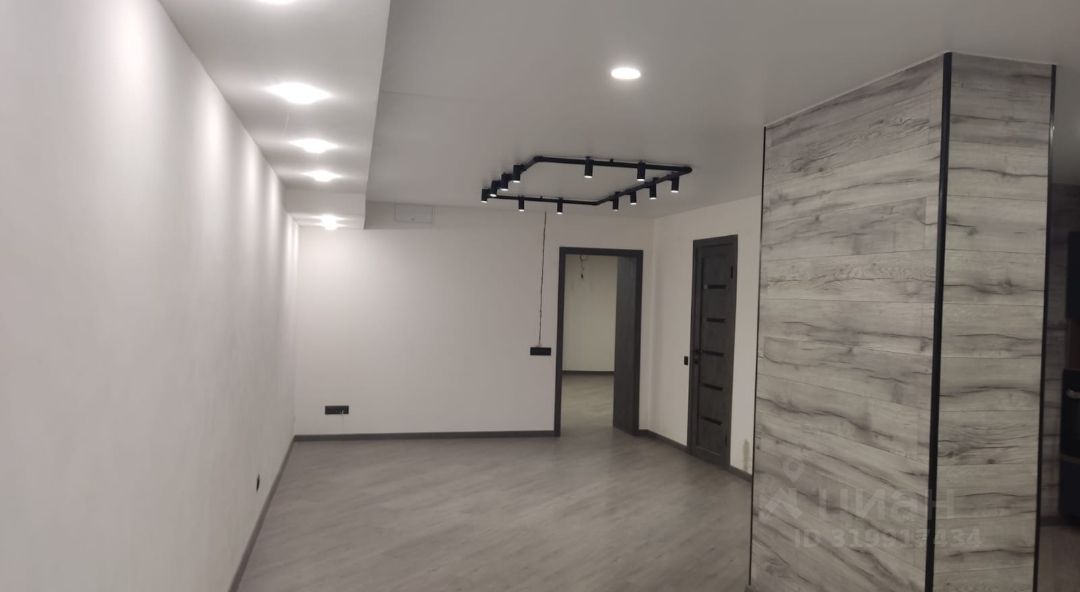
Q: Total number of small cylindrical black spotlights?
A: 12